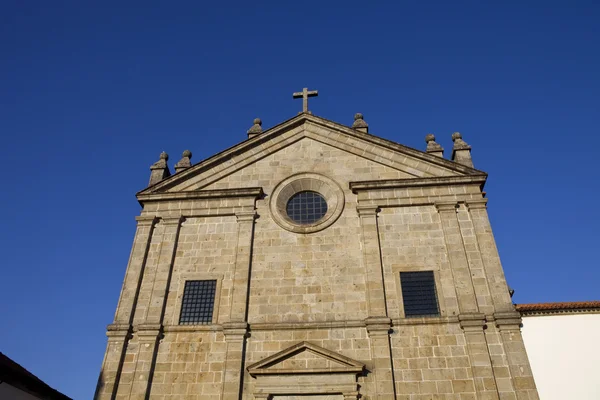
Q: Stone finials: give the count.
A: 6